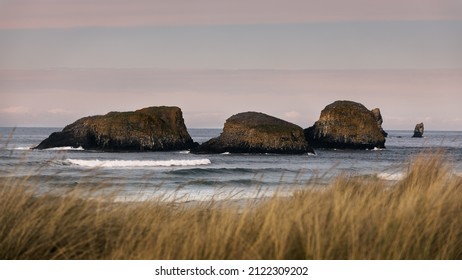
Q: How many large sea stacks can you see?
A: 3